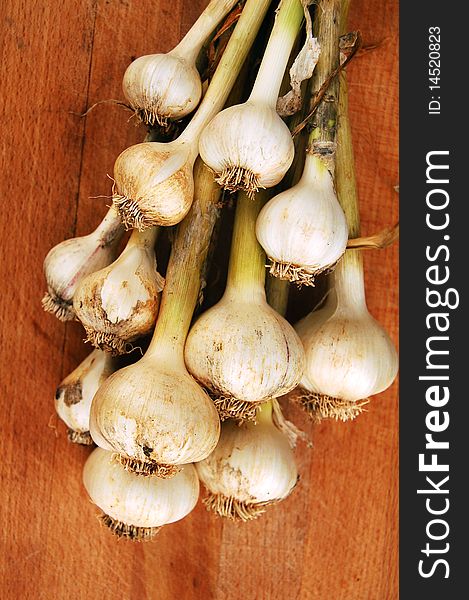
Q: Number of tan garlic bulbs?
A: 12